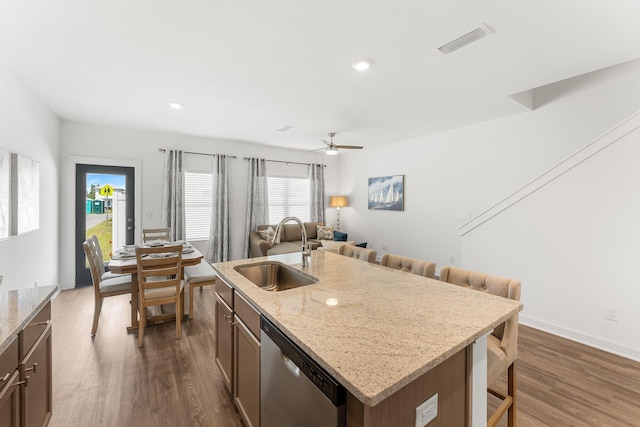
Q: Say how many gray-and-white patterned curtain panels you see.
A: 4